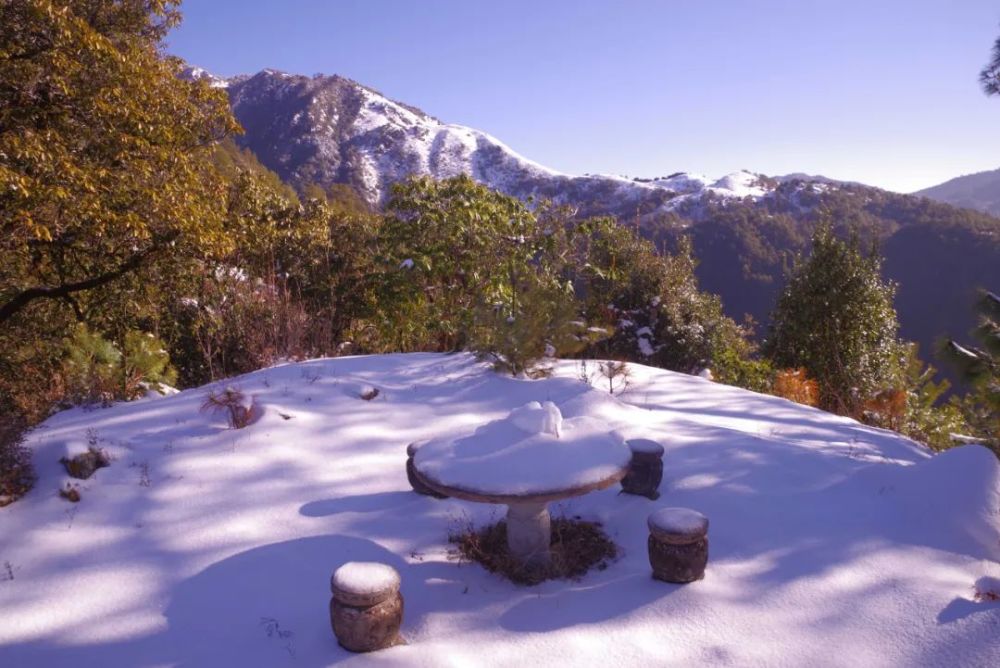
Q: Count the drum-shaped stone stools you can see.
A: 4